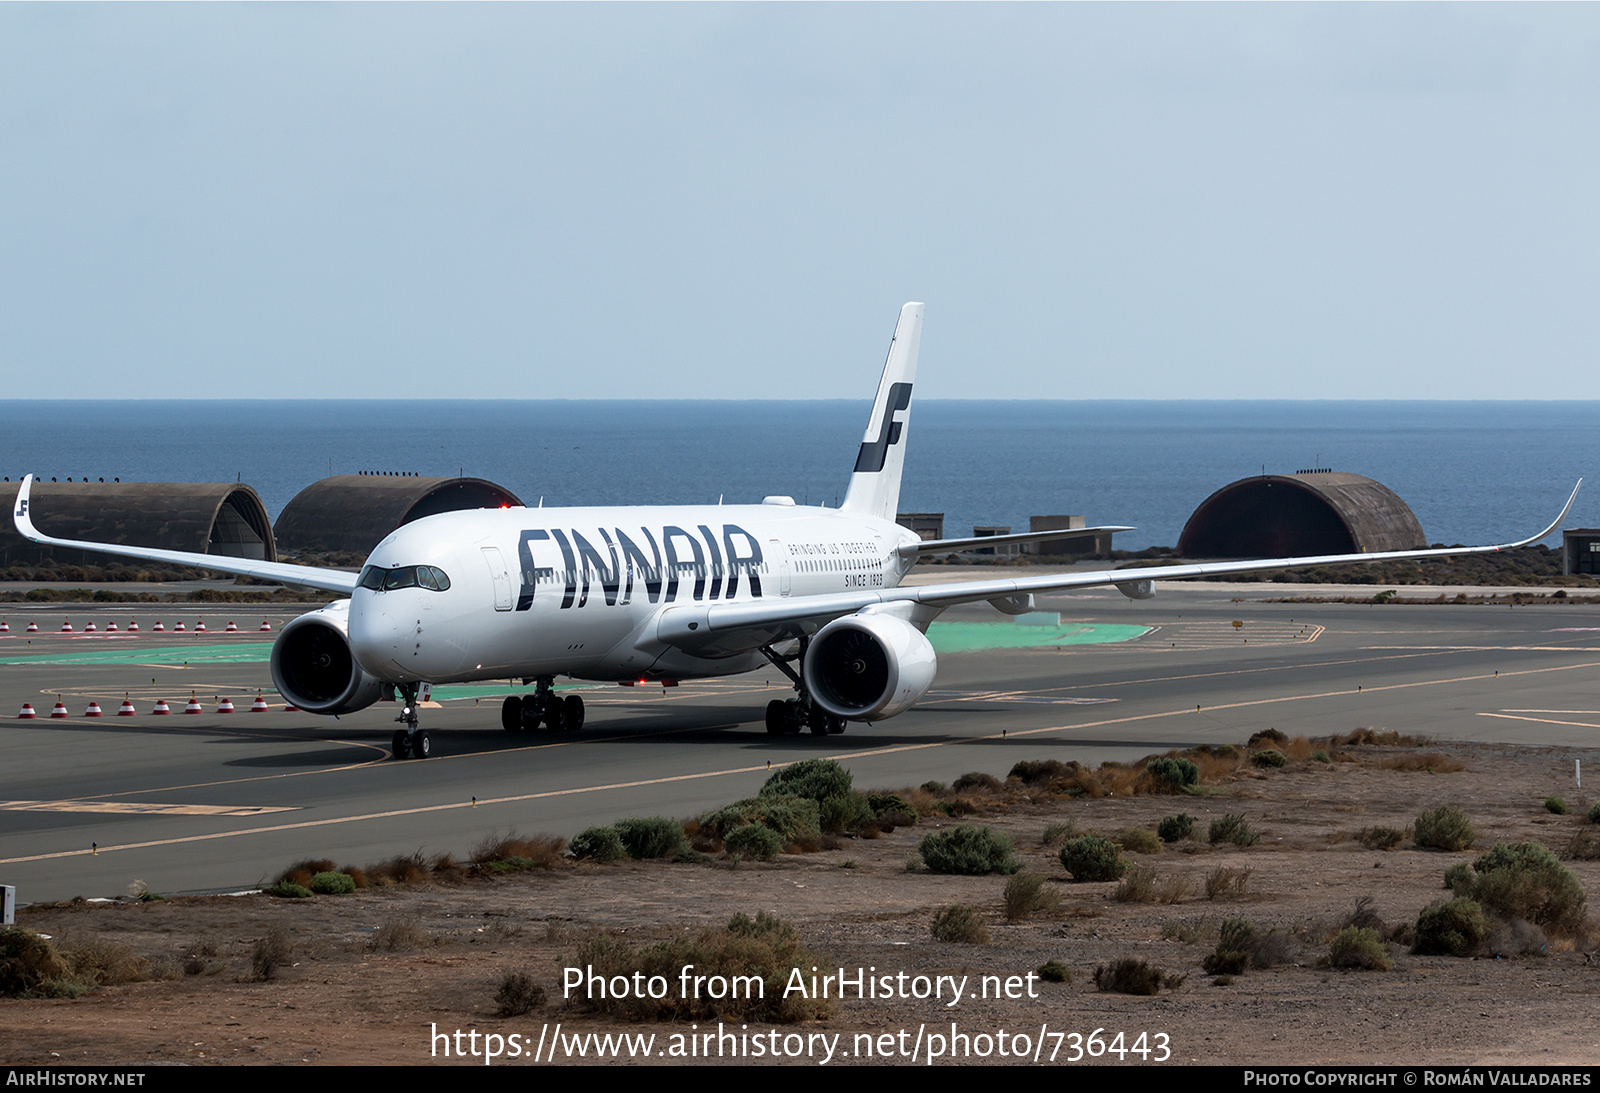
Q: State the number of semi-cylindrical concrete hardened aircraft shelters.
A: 3